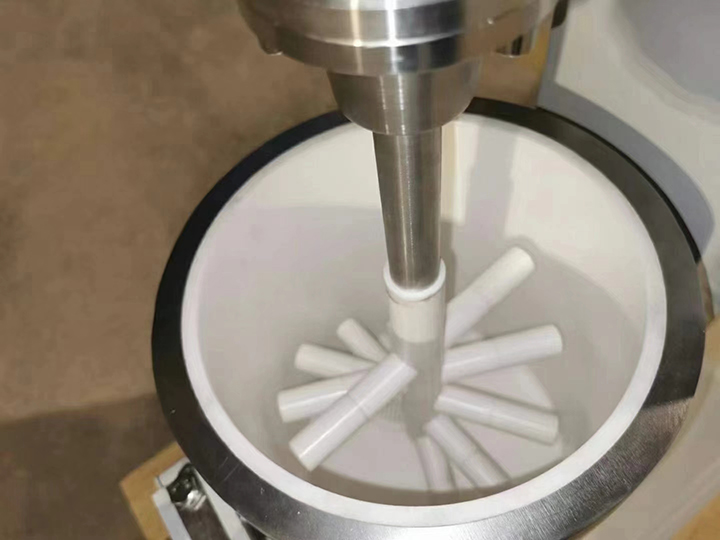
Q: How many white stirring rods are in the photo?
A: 9